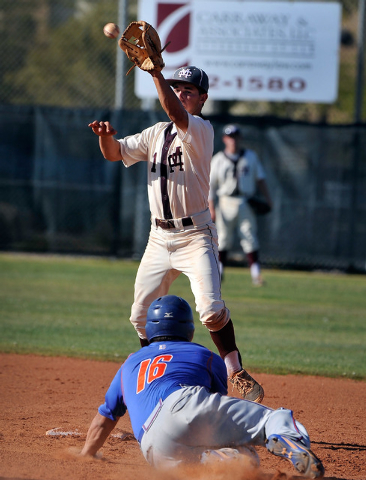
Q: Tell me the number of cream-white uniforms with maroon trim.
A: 2